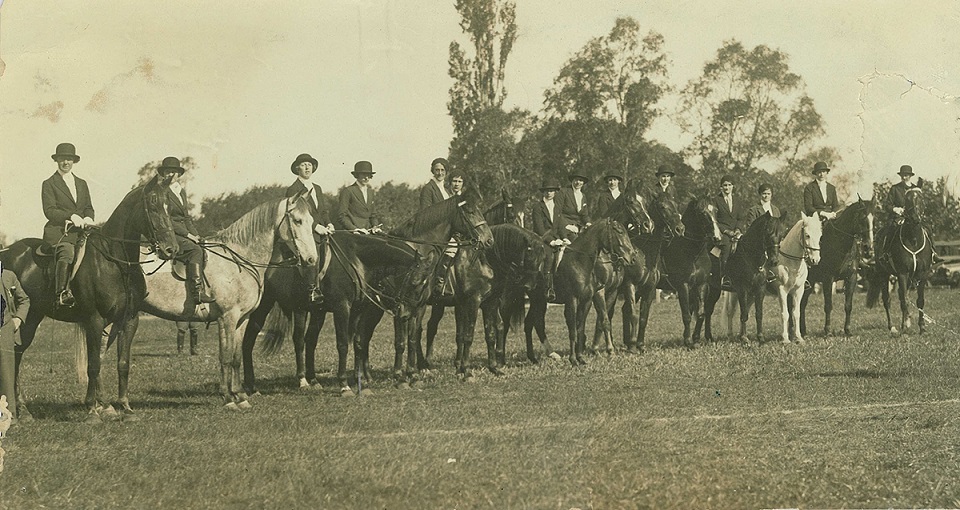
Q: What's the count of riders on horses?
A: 14